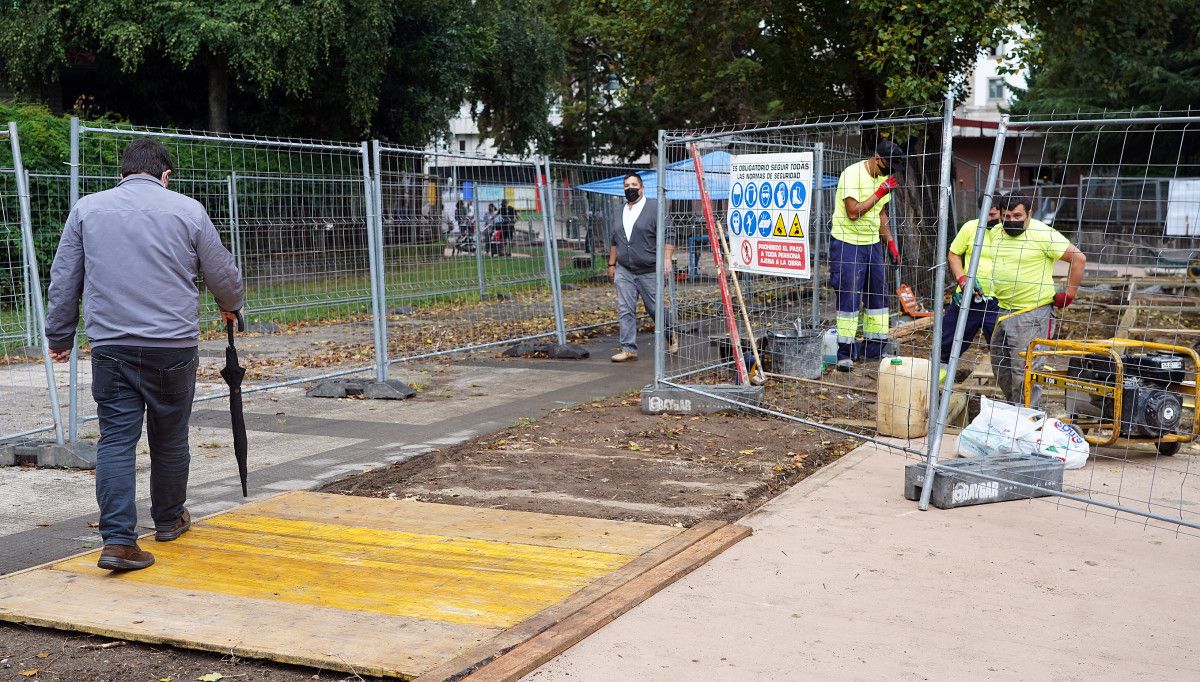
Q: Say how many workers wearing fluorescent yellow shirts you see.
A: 3